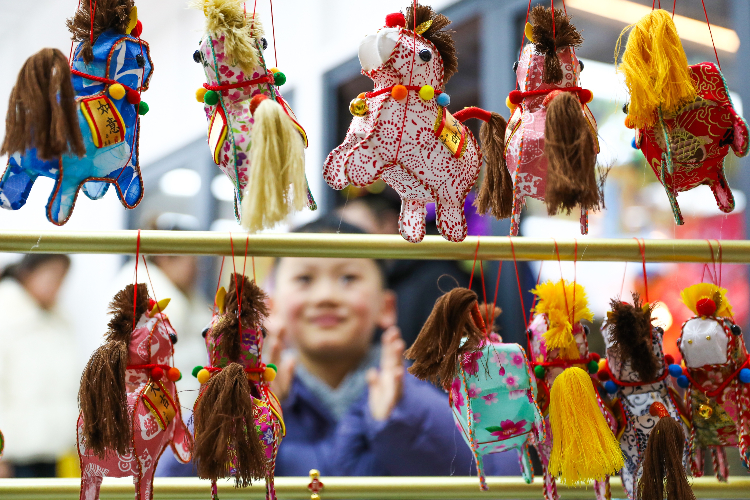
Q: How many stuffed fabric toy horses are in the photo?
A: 11